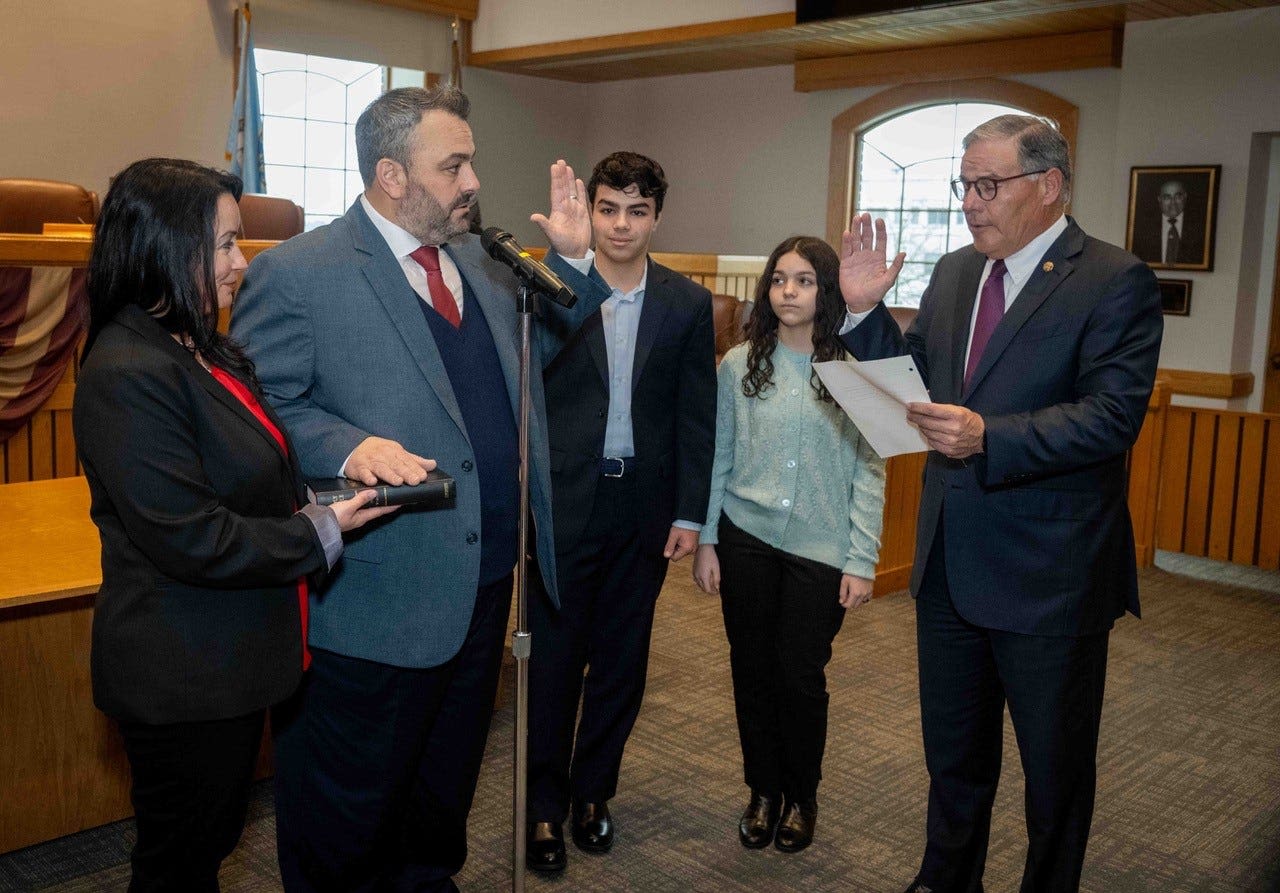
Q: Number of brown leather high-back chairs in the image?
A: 4